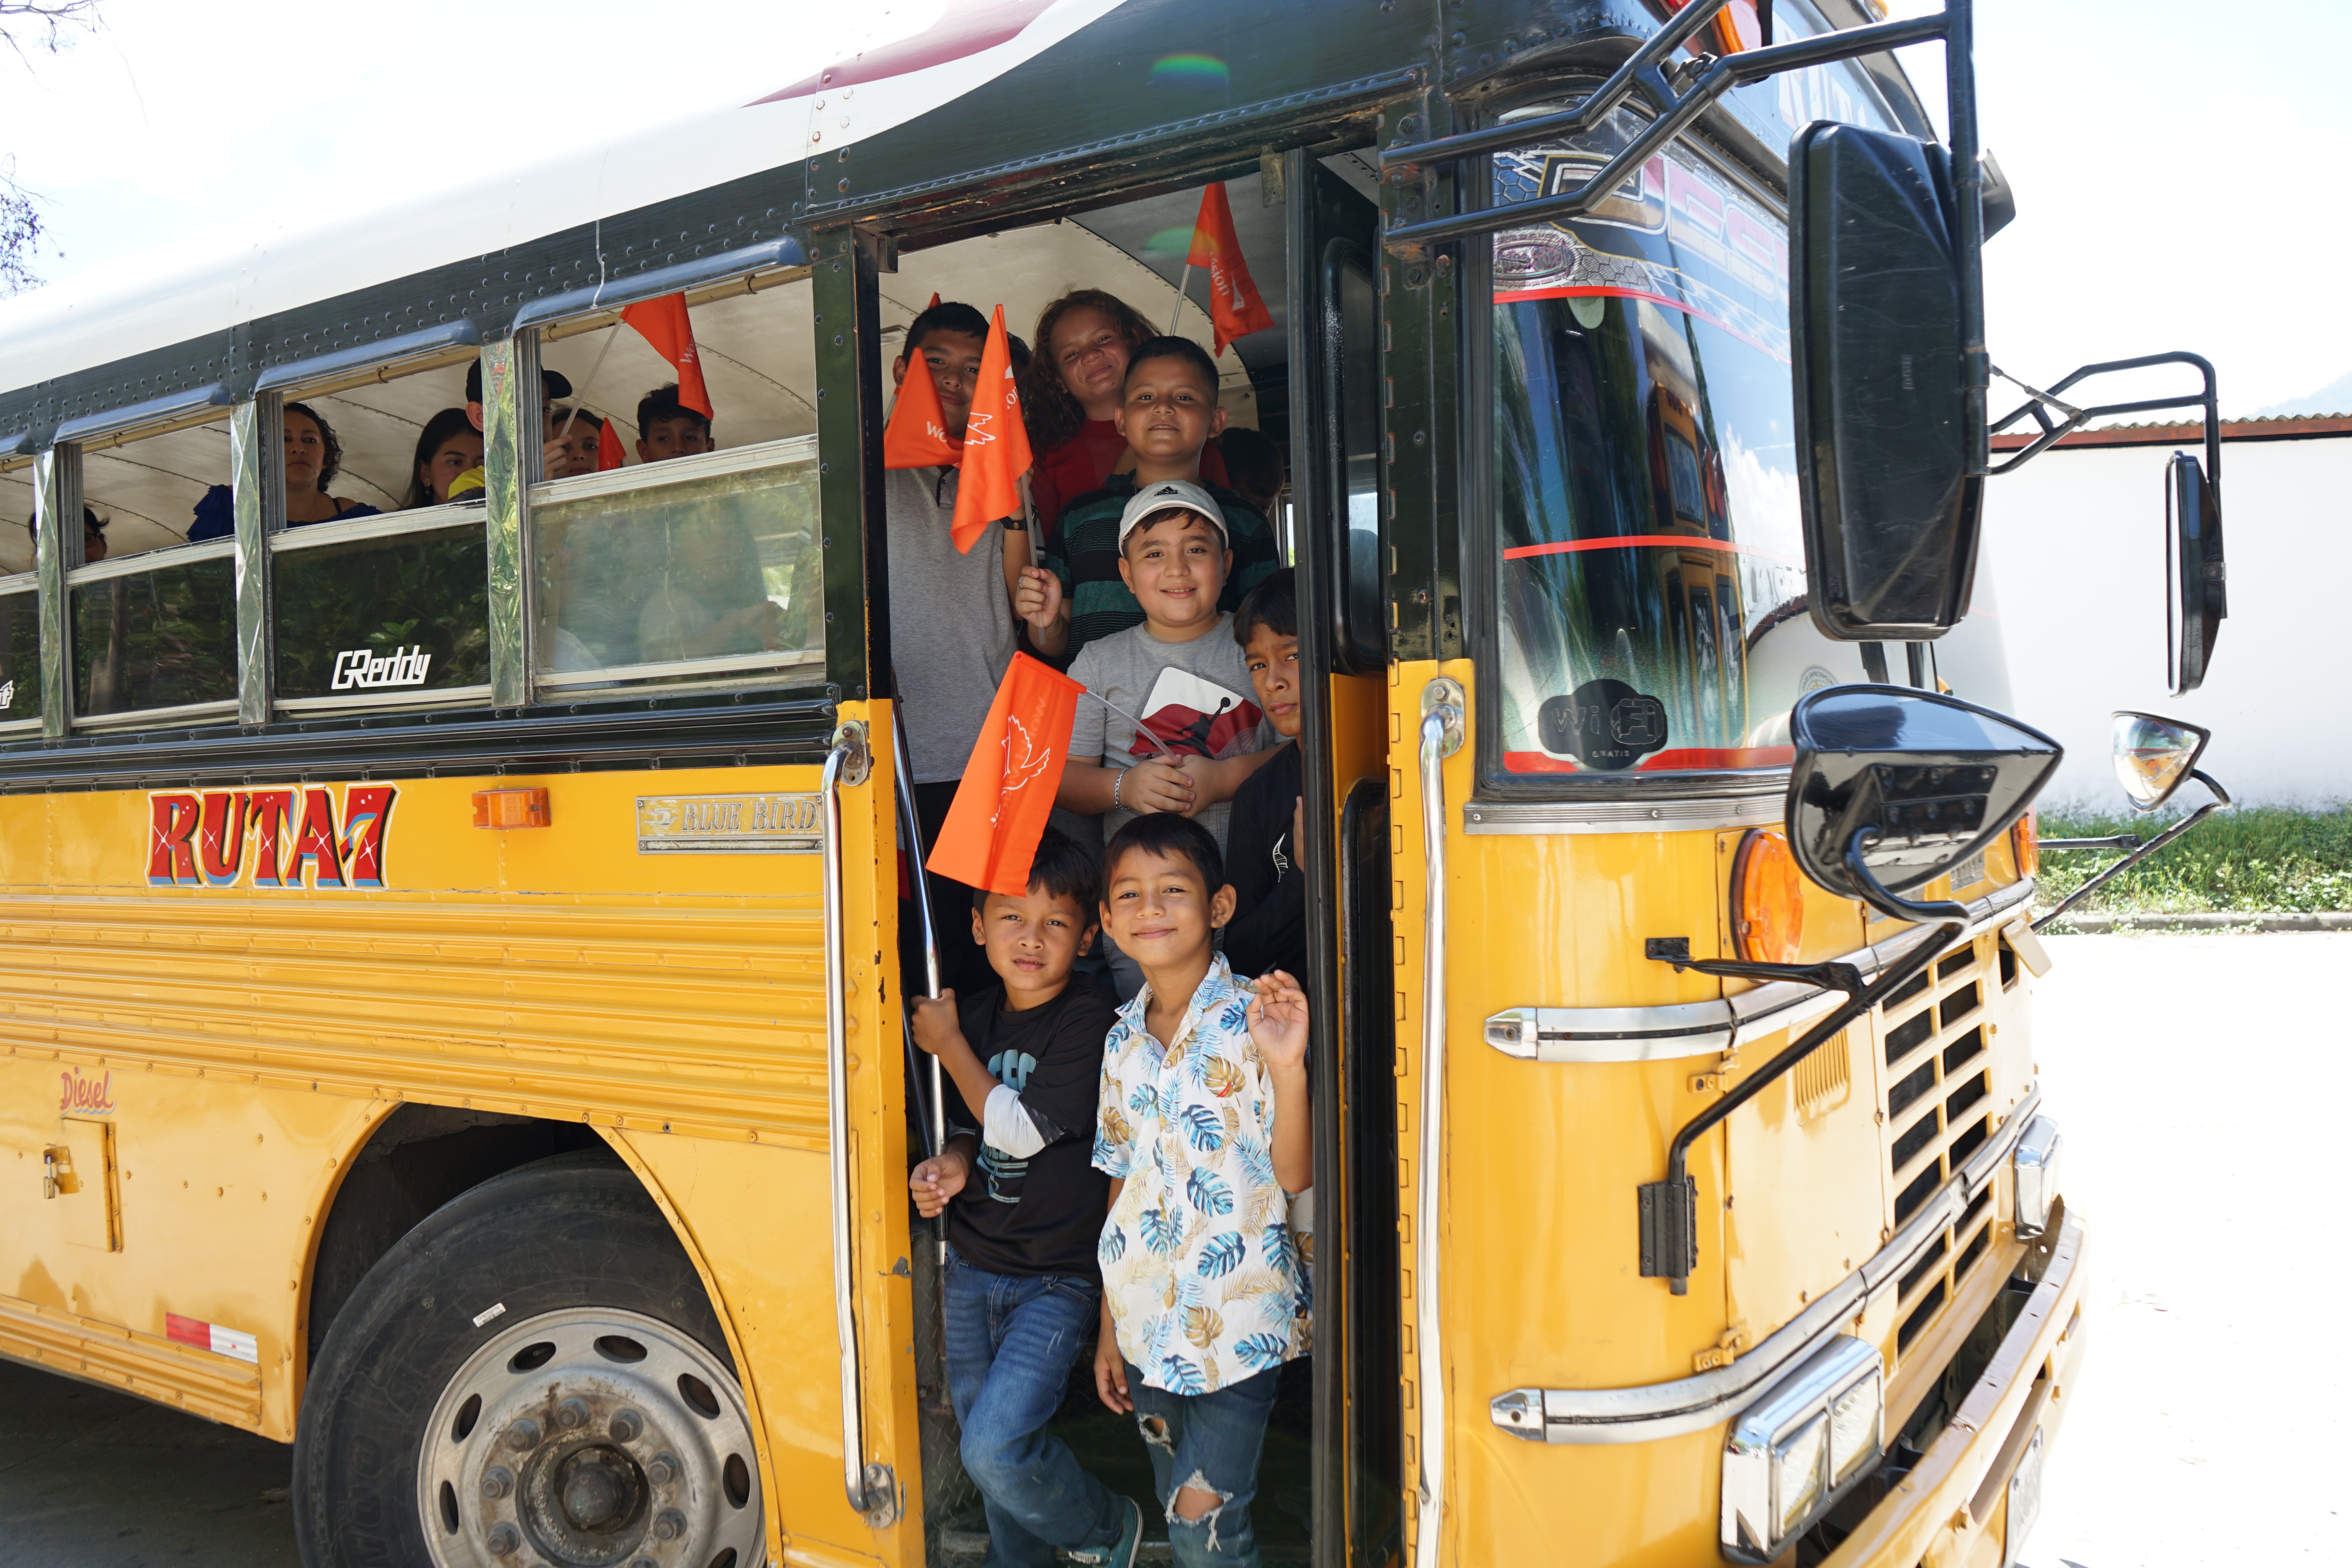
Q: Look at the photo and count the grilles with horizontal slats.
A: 1